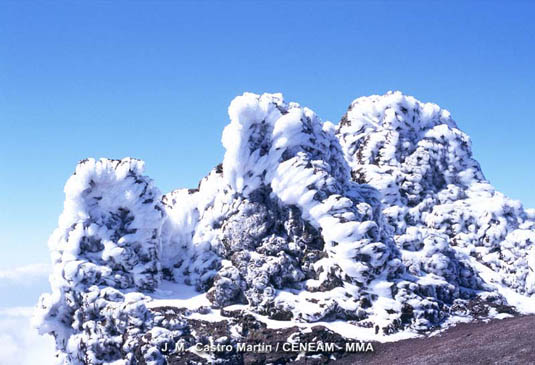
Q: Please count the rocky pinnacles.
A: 3